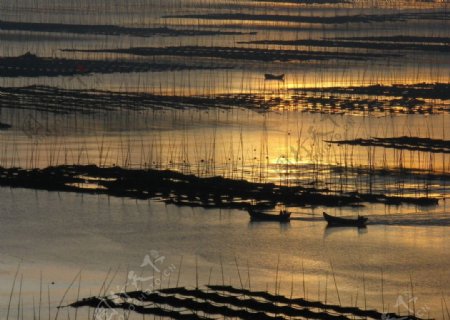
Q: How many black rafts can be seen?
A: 3